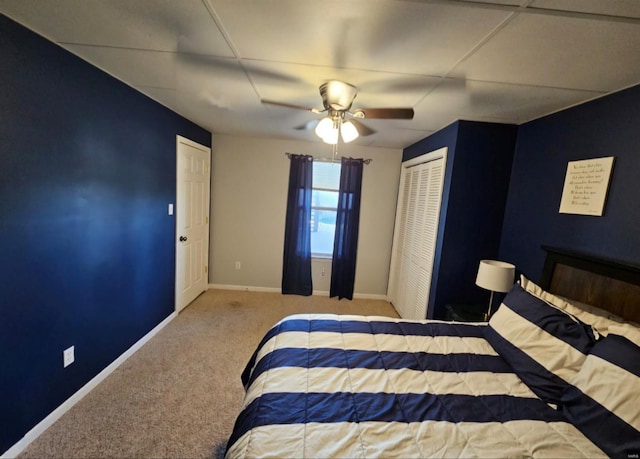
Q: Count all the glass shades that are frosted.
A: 3